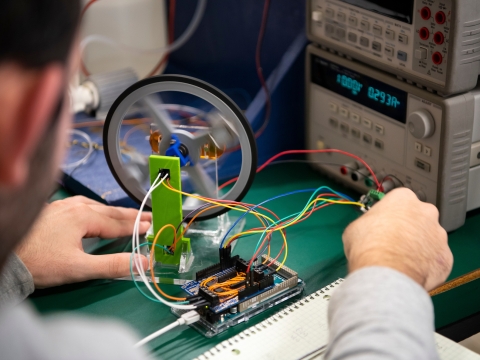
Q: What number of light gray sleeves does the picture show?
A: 2